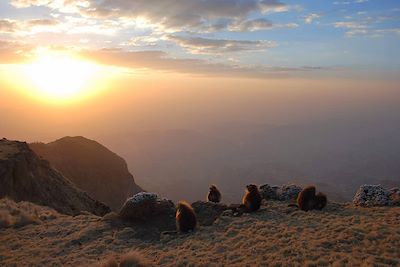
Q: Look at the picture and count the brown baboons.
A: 5